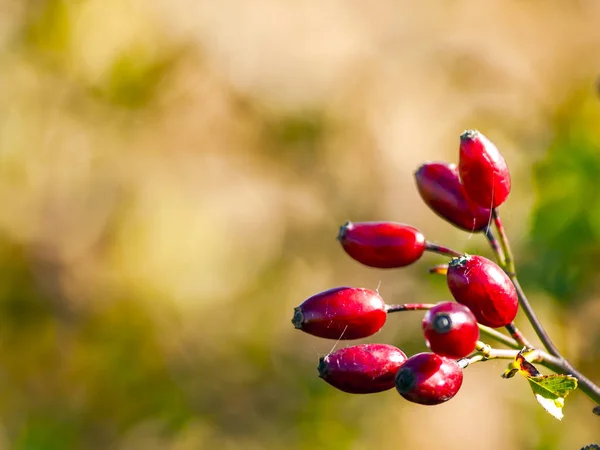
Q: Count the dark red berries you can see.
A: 8